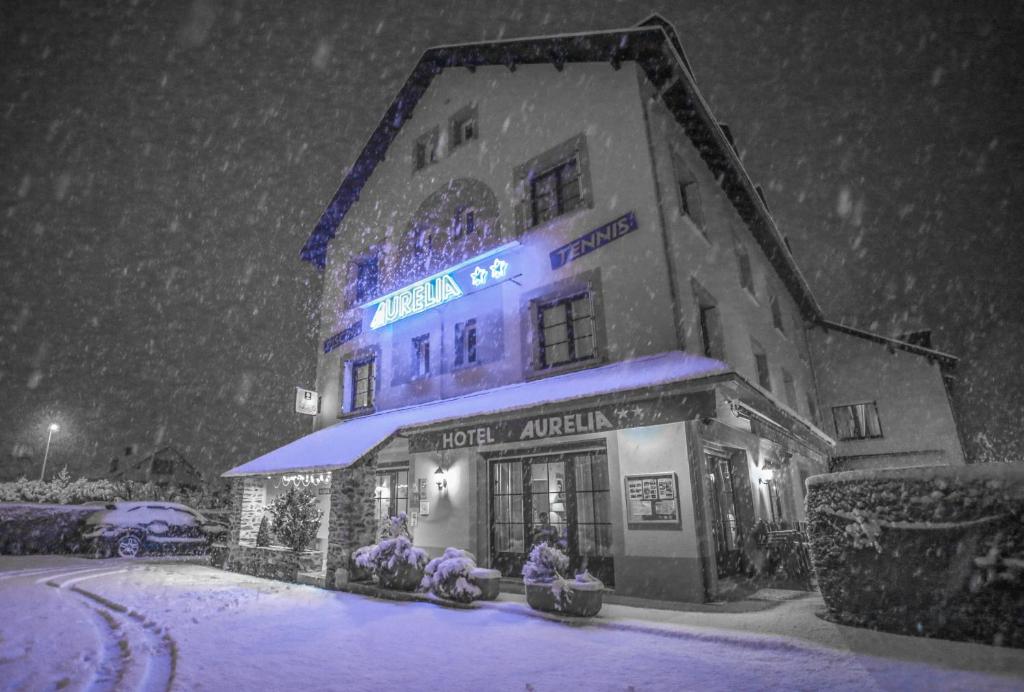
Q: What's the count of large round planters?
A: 3